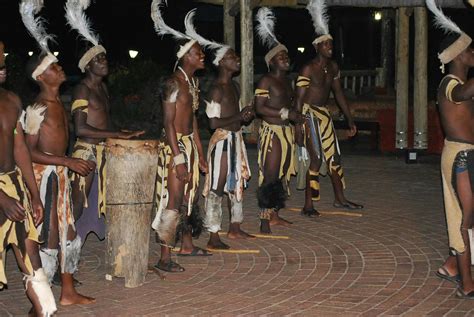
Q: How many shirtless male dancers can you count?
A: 8